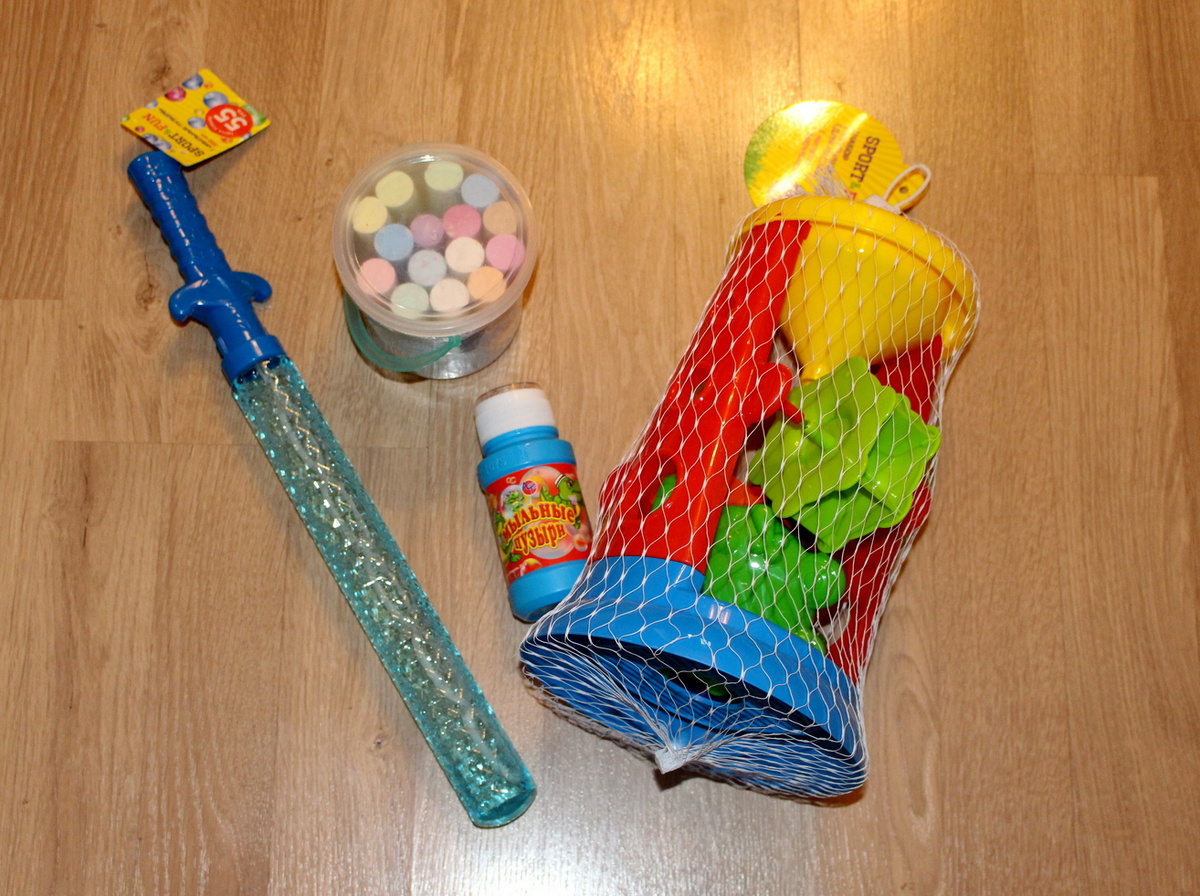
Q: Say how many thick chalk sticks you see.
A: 15